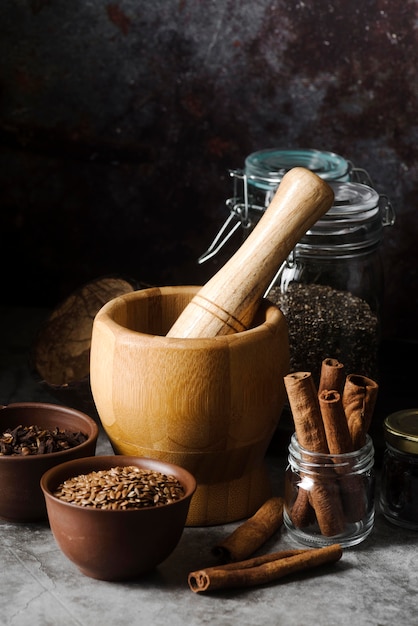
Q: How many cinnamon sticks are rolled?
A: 6